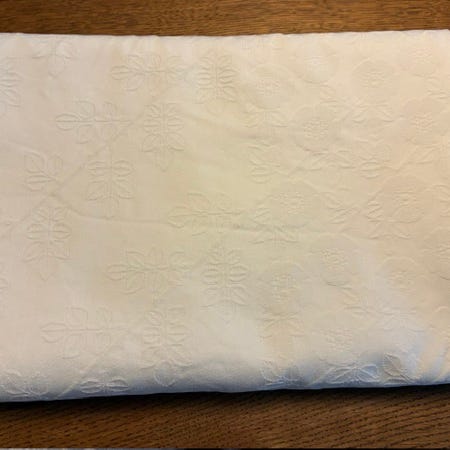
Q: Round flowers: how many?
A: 13